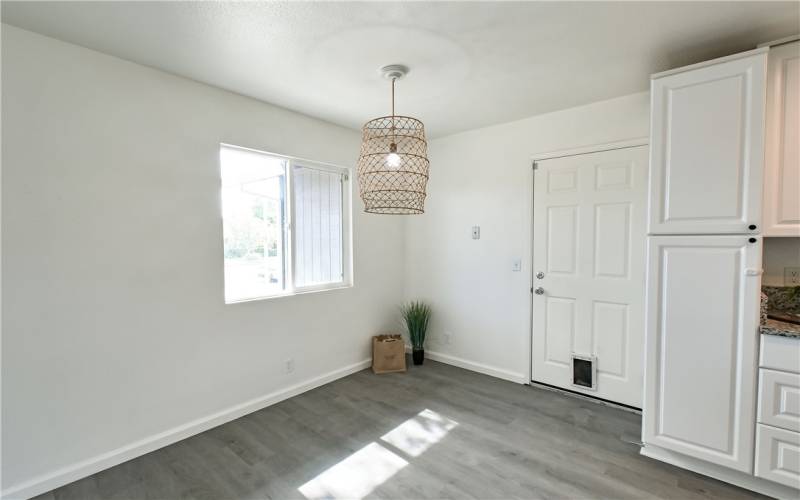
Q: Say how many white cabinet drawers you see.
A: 3